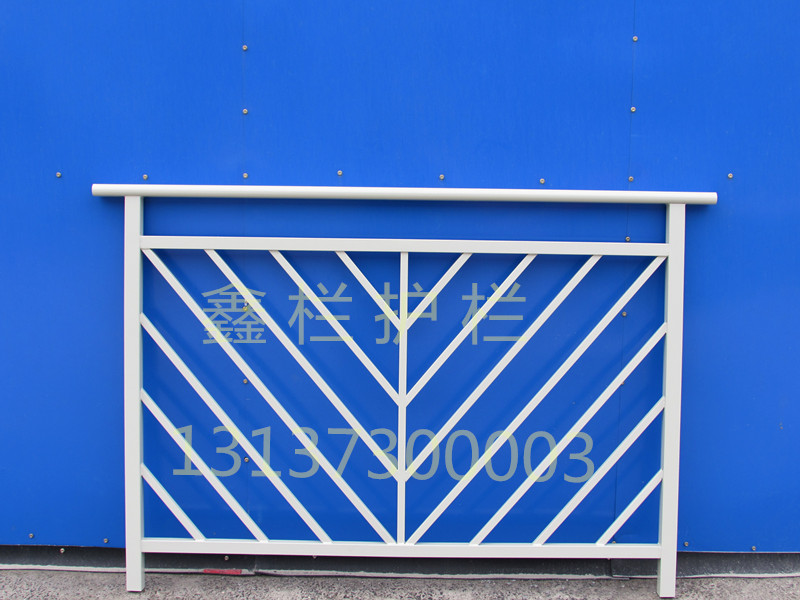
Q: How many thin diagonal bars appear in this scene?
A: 14